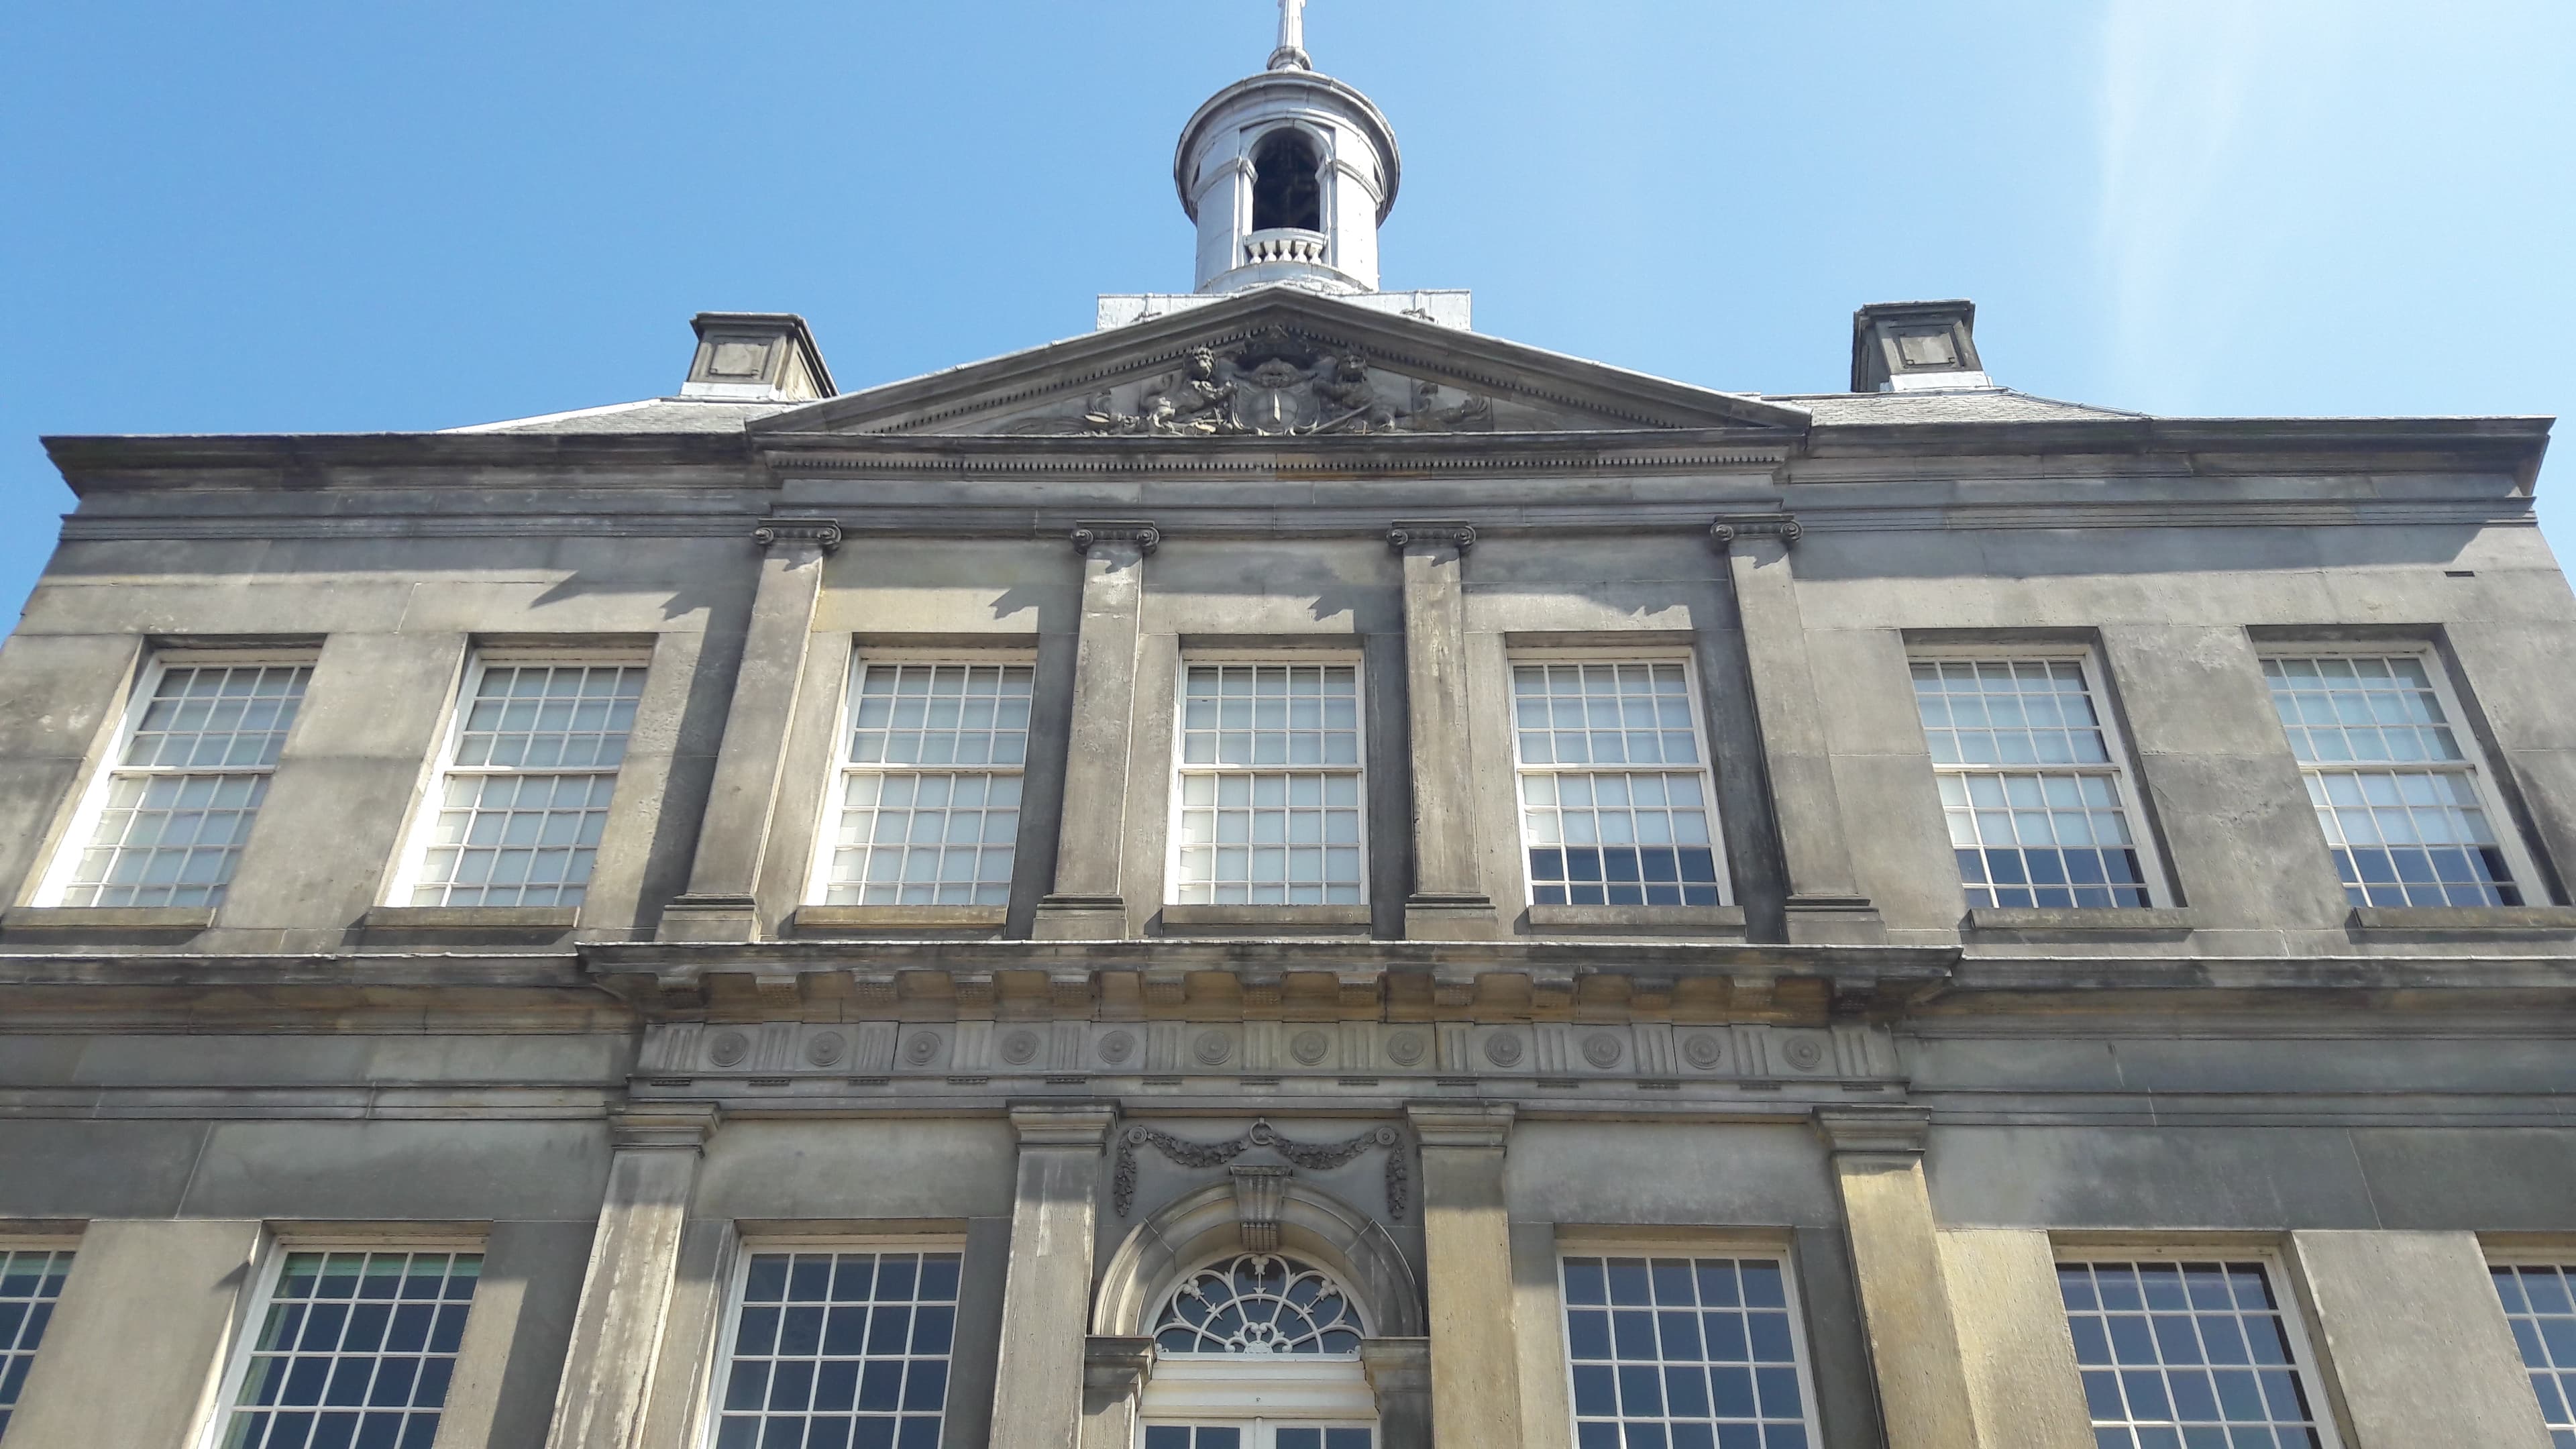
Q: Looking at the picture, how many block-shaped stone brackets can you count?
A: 13